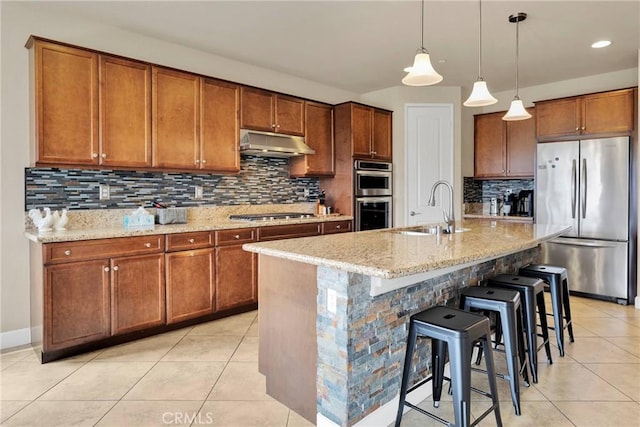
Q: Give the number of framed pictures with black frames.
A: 0